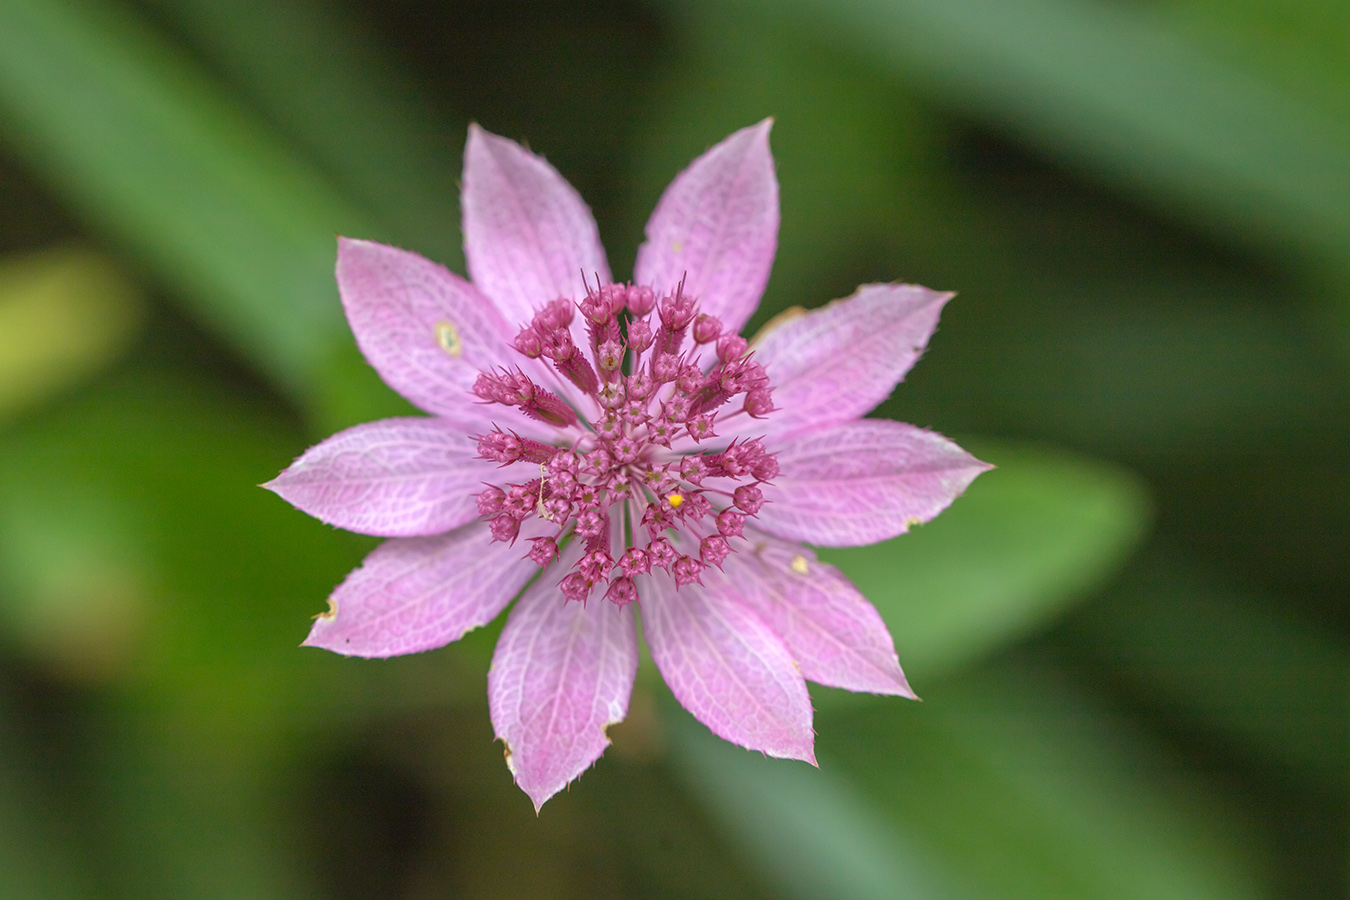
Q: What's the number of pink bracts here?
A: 10